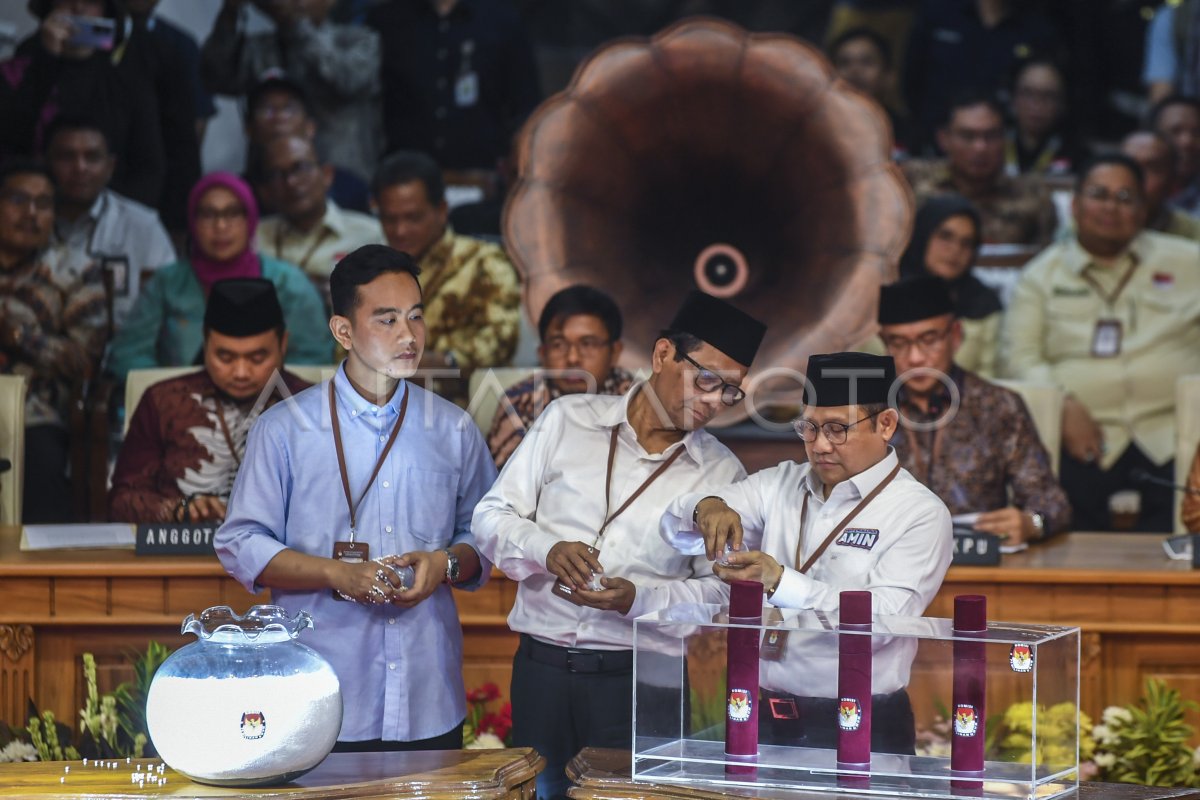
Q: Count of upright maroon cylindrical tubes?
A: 3